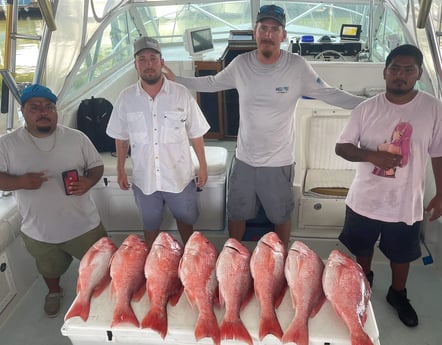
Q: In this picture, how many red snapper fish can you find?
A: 8